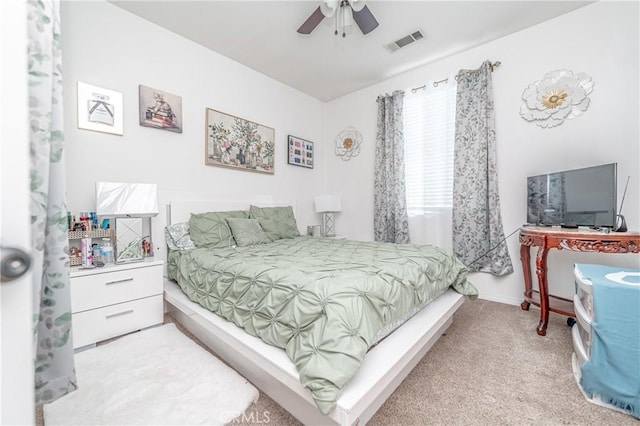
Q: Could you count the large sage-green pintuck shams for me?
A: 2